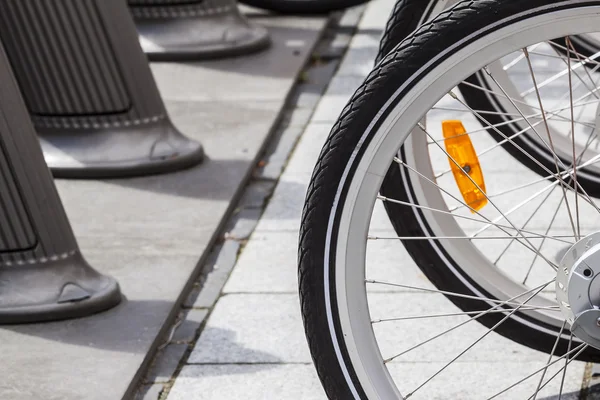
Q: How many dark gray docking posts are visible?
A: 3